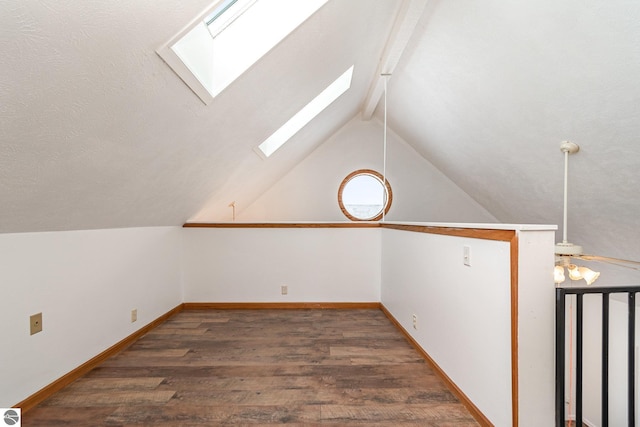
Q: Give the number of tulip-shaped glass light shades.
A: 3